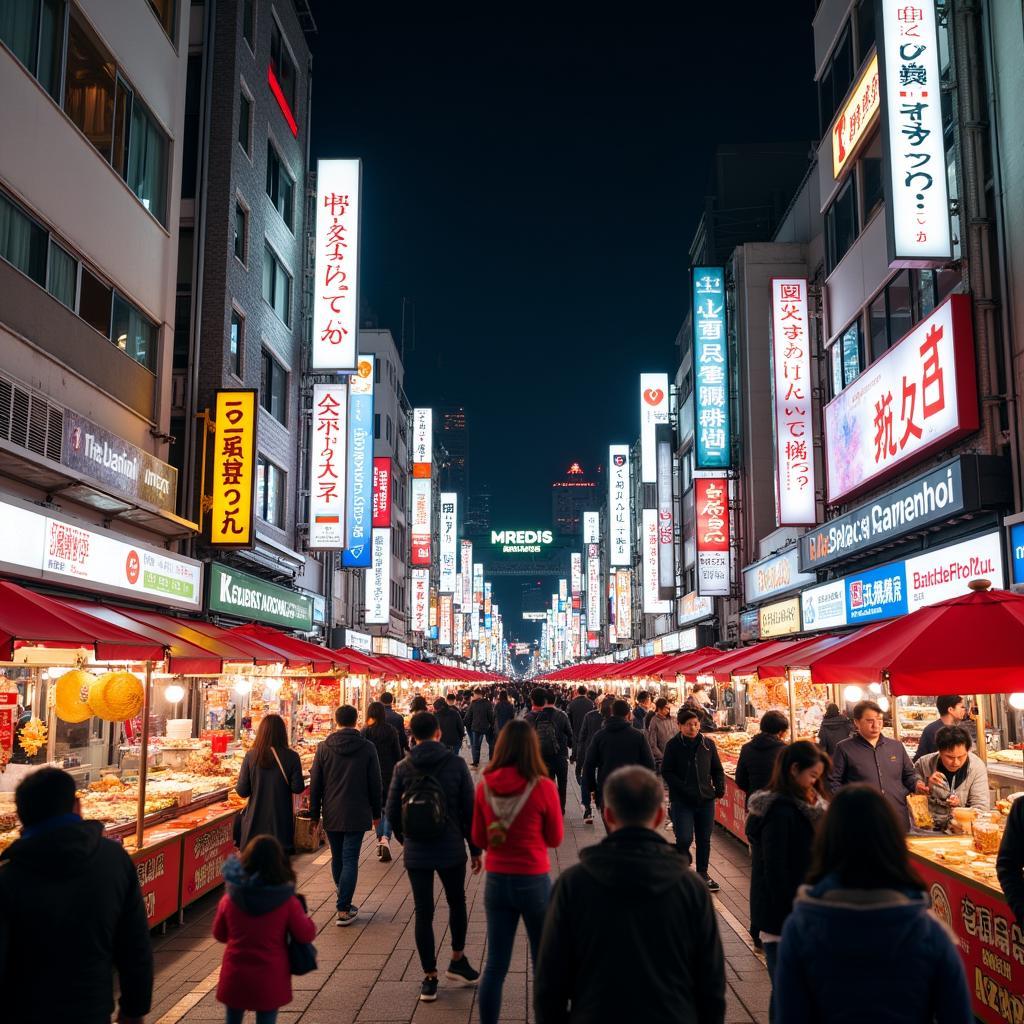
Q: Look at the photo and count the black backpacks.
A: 2